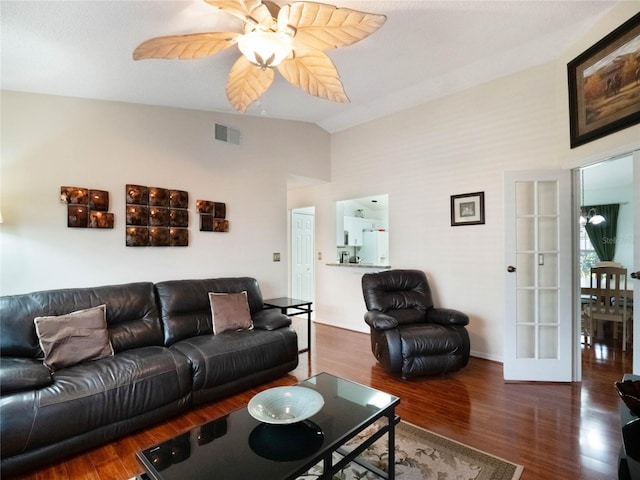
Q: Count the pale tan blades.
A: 5